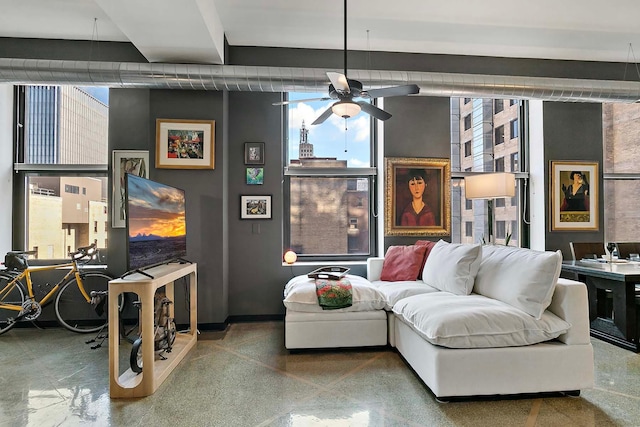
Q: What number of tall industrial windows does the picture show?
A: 4